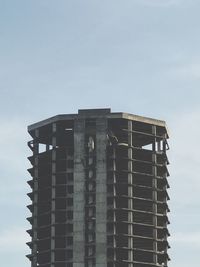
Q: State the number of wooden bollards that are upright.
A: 0